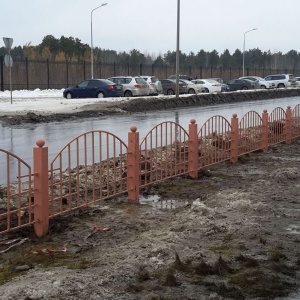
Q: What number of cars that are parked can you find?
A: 12